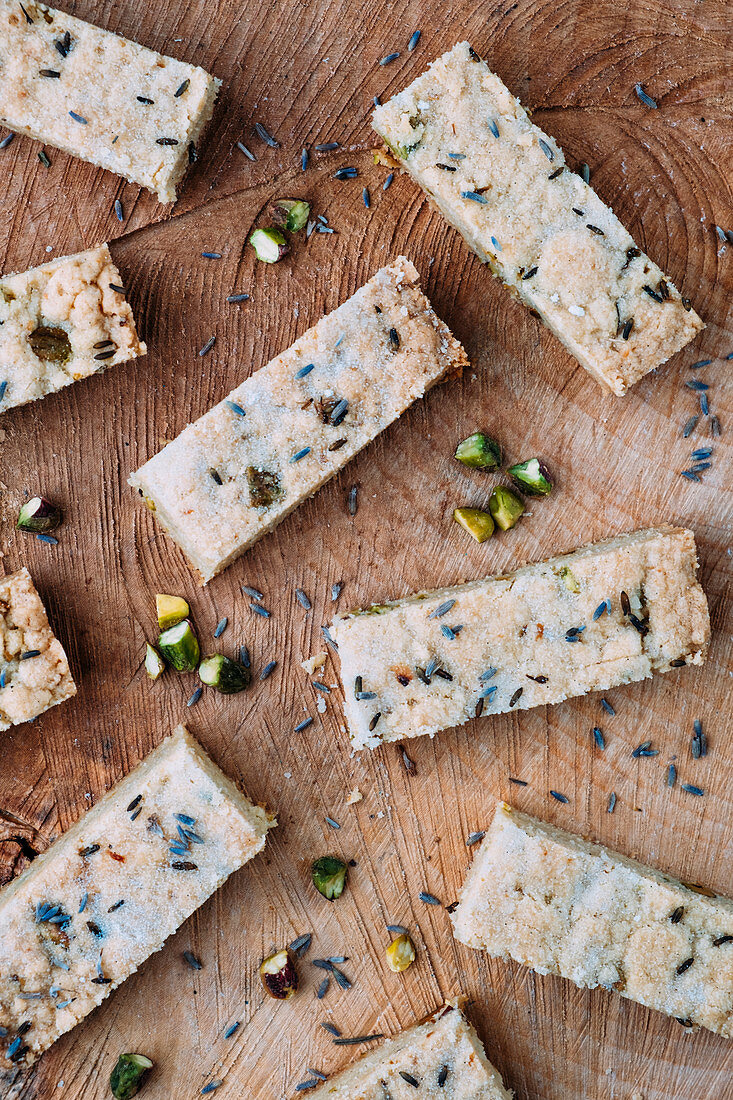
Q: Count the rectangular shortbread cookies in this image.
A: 9